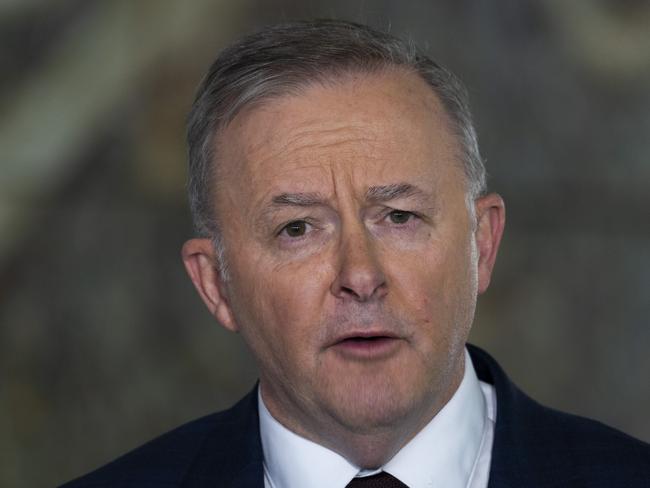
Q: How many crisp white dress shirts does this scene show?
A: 1